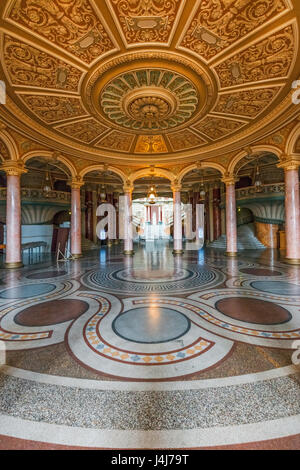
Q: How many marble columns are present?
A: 6